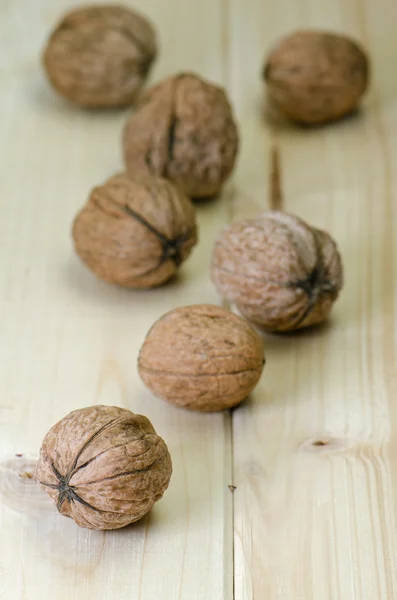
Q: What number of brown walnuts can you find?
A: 7